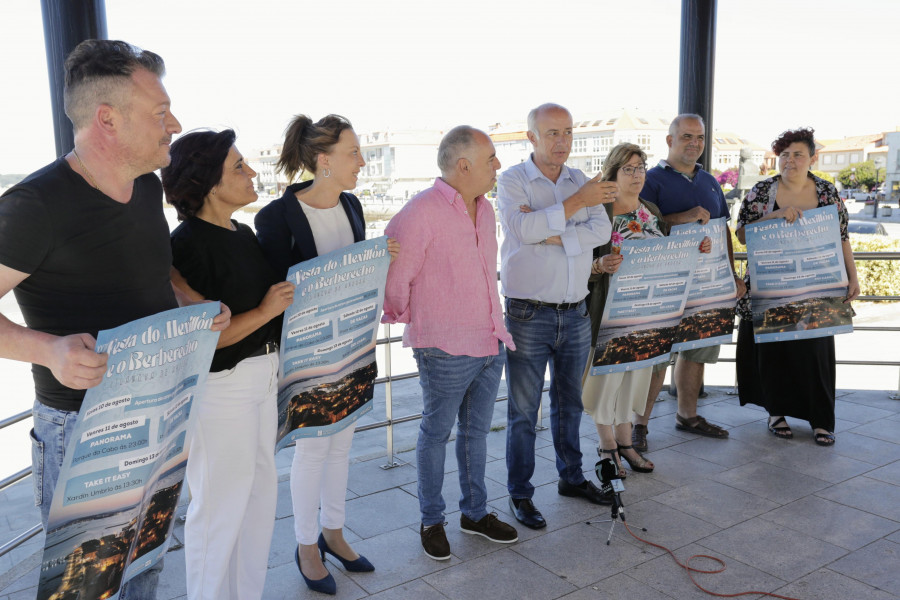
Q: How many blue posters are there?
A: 5